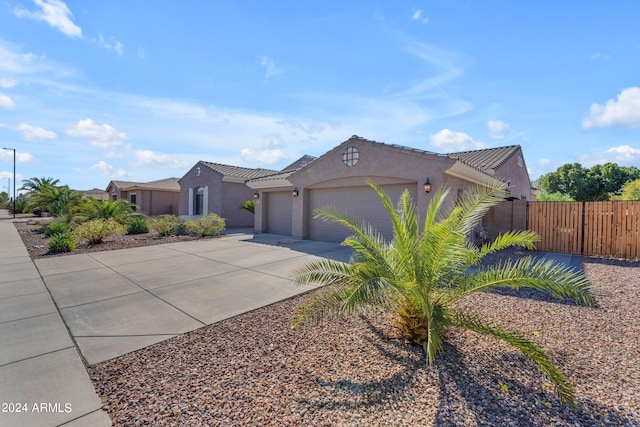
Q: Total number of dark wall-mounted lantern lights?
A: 3